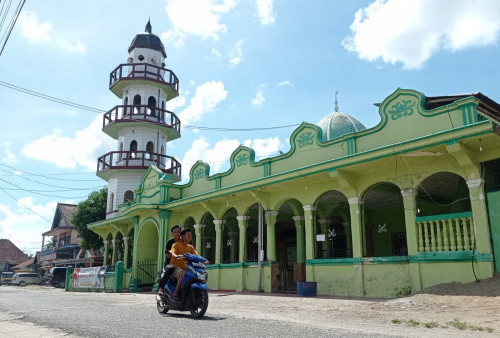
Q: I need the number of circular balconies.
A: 3